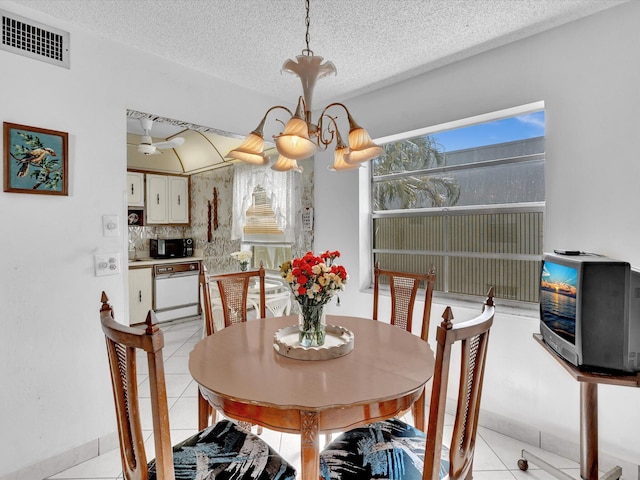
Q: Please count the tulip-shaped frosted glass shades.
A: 5